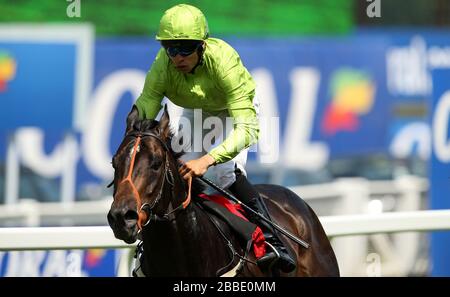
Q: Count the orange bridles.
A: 1